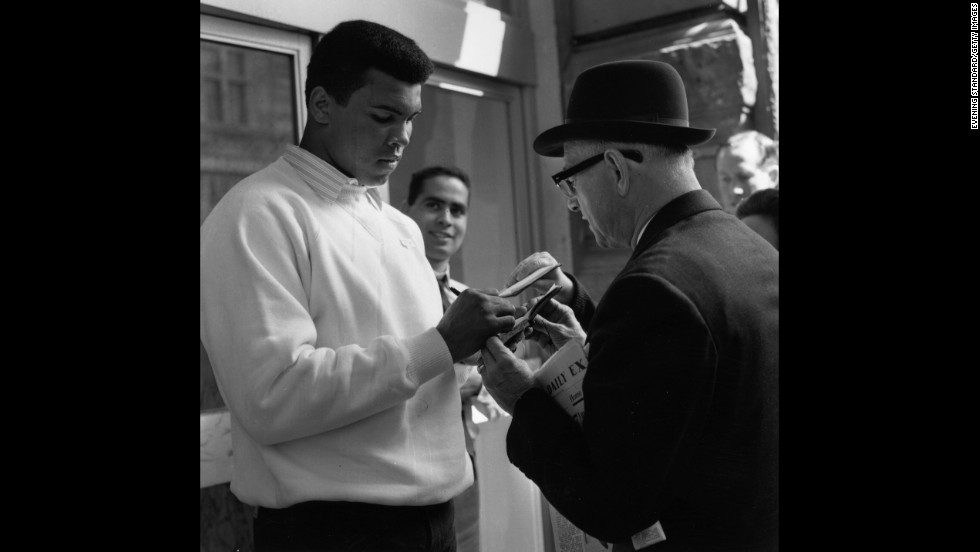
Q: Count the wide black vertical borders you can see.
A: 2